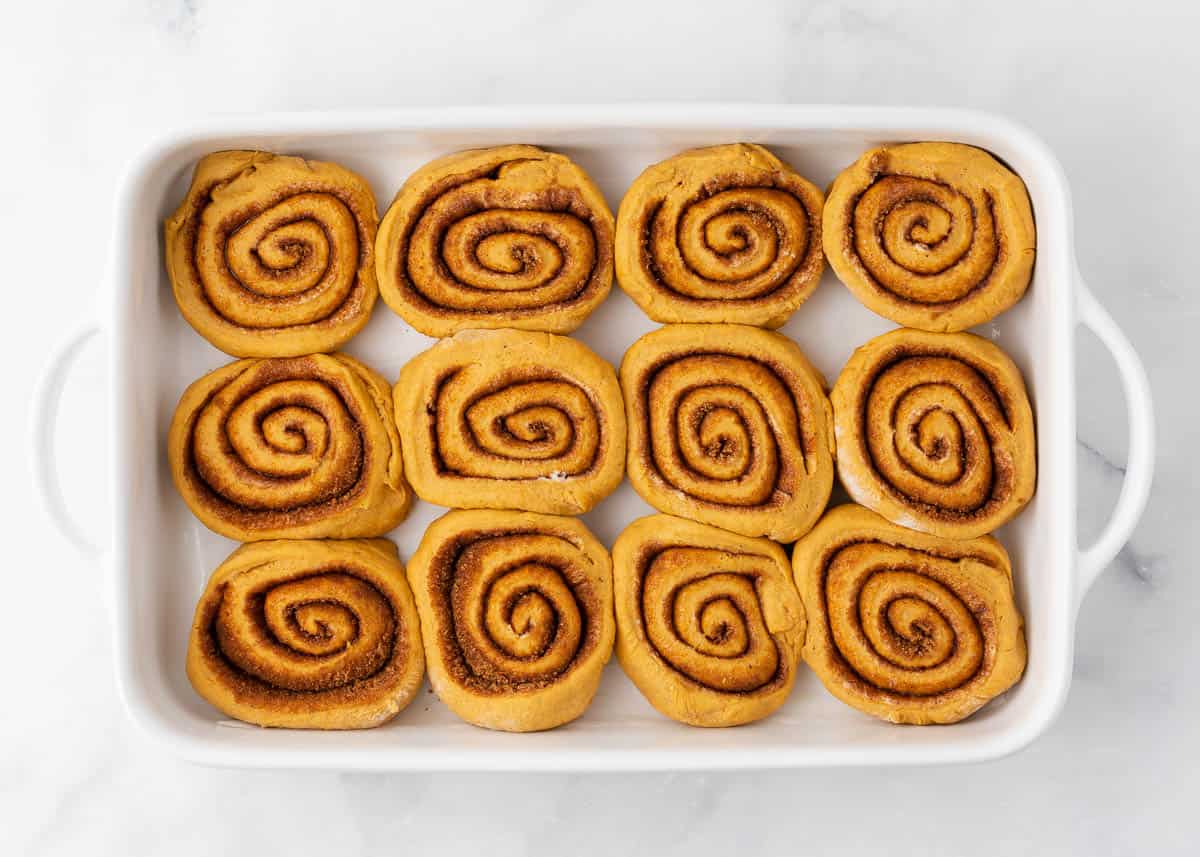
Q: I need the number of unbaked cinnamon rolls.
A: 12